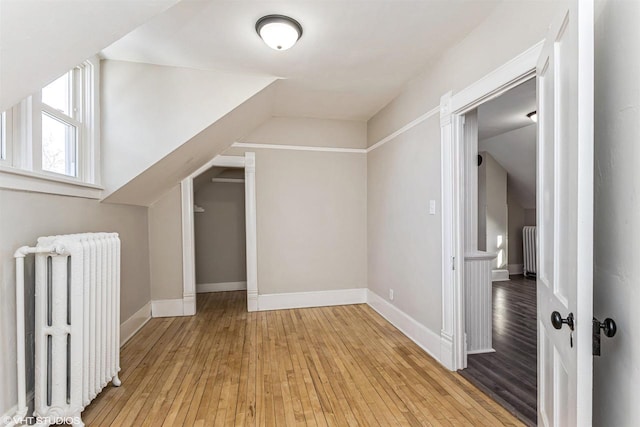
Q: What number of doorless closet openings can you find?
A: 1